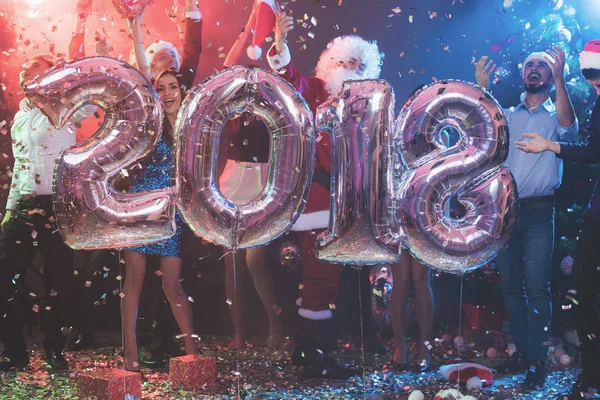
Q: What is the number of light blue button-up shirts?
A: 1